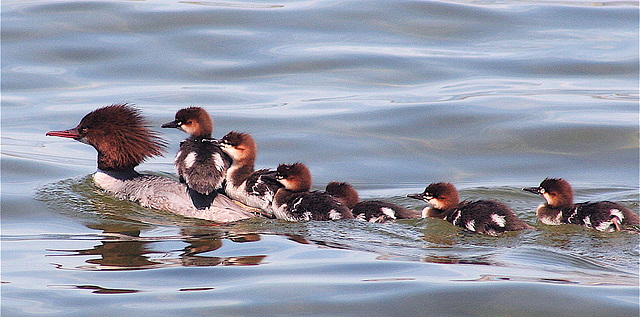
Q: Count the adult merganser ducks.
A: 1